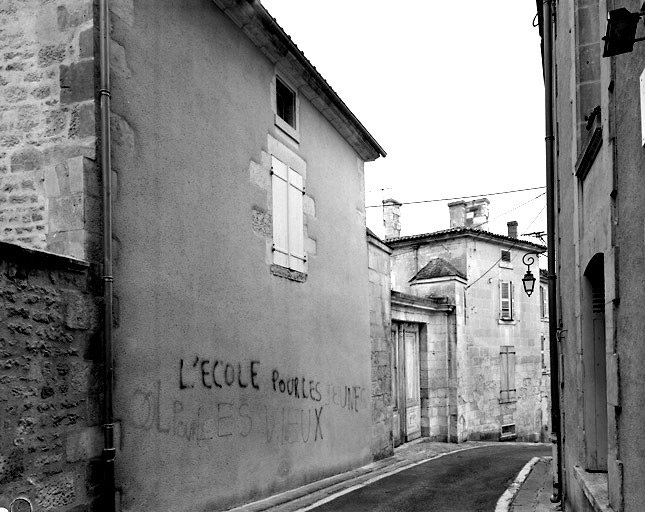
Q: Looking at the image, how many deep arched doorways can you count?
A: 1